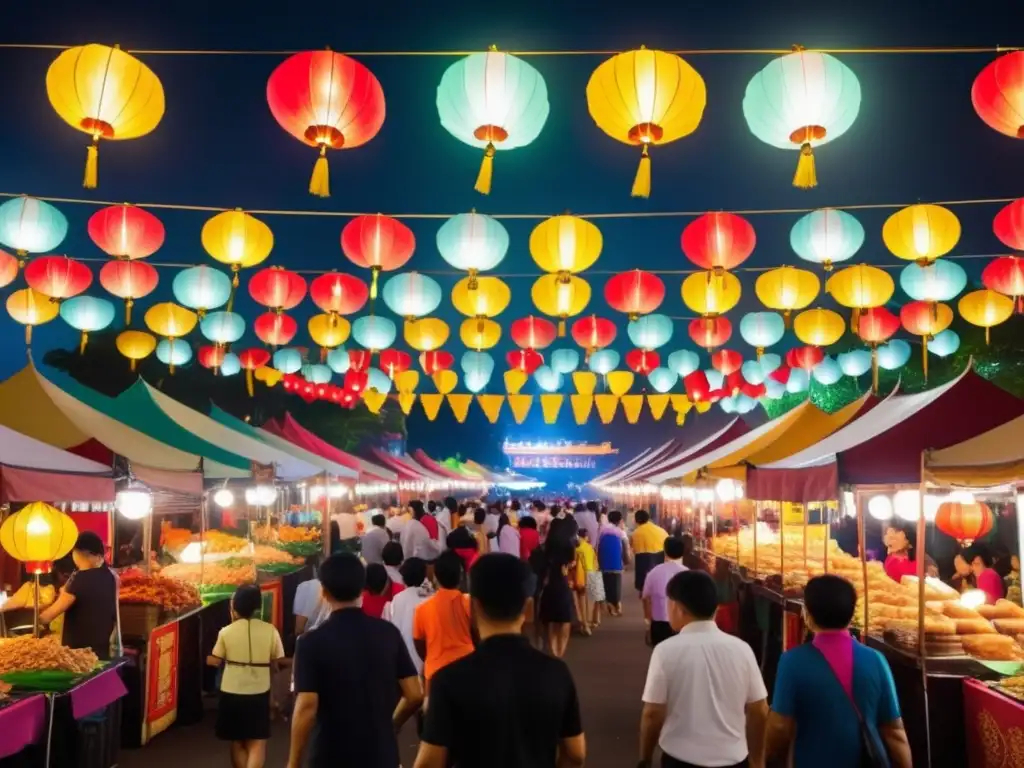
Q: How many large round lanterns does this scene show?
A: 6